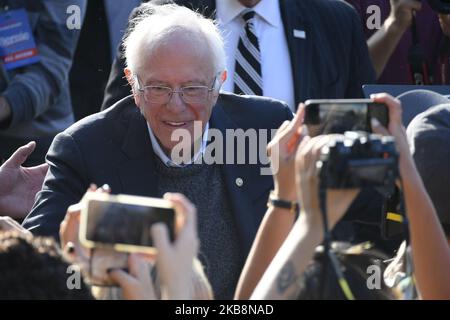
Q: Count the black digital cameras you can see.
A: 1